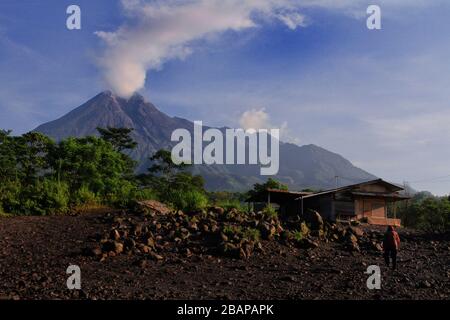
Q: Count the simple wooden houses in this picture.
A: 1